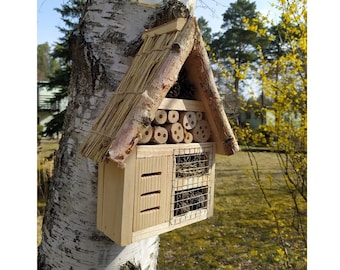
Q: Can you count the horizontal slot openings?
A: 3